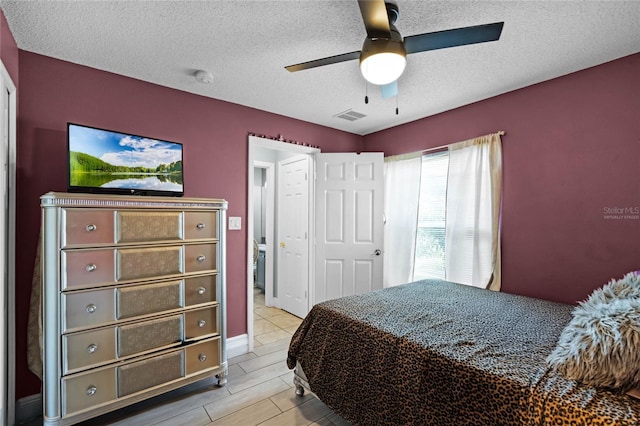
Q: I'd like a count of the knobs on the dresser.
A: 10